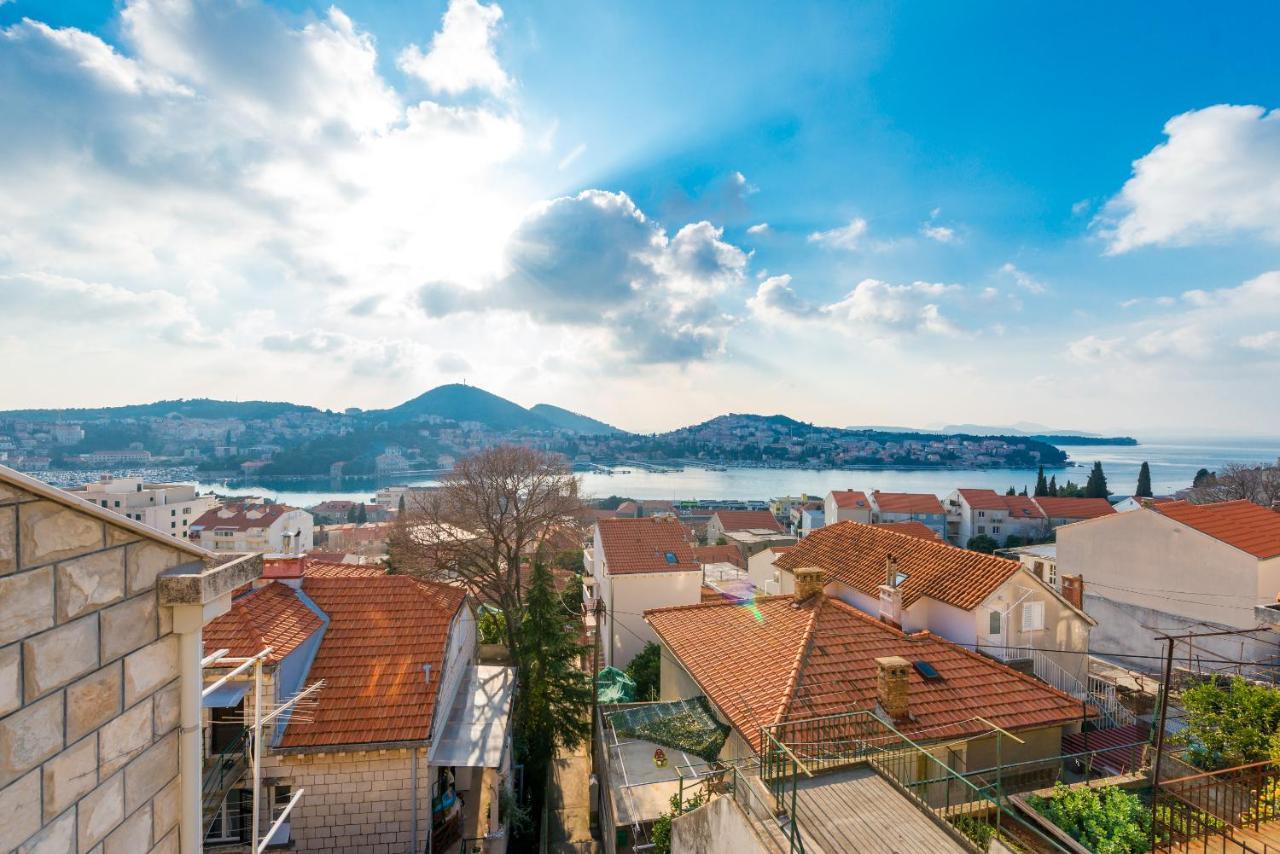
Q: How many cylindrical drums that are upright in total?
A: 0